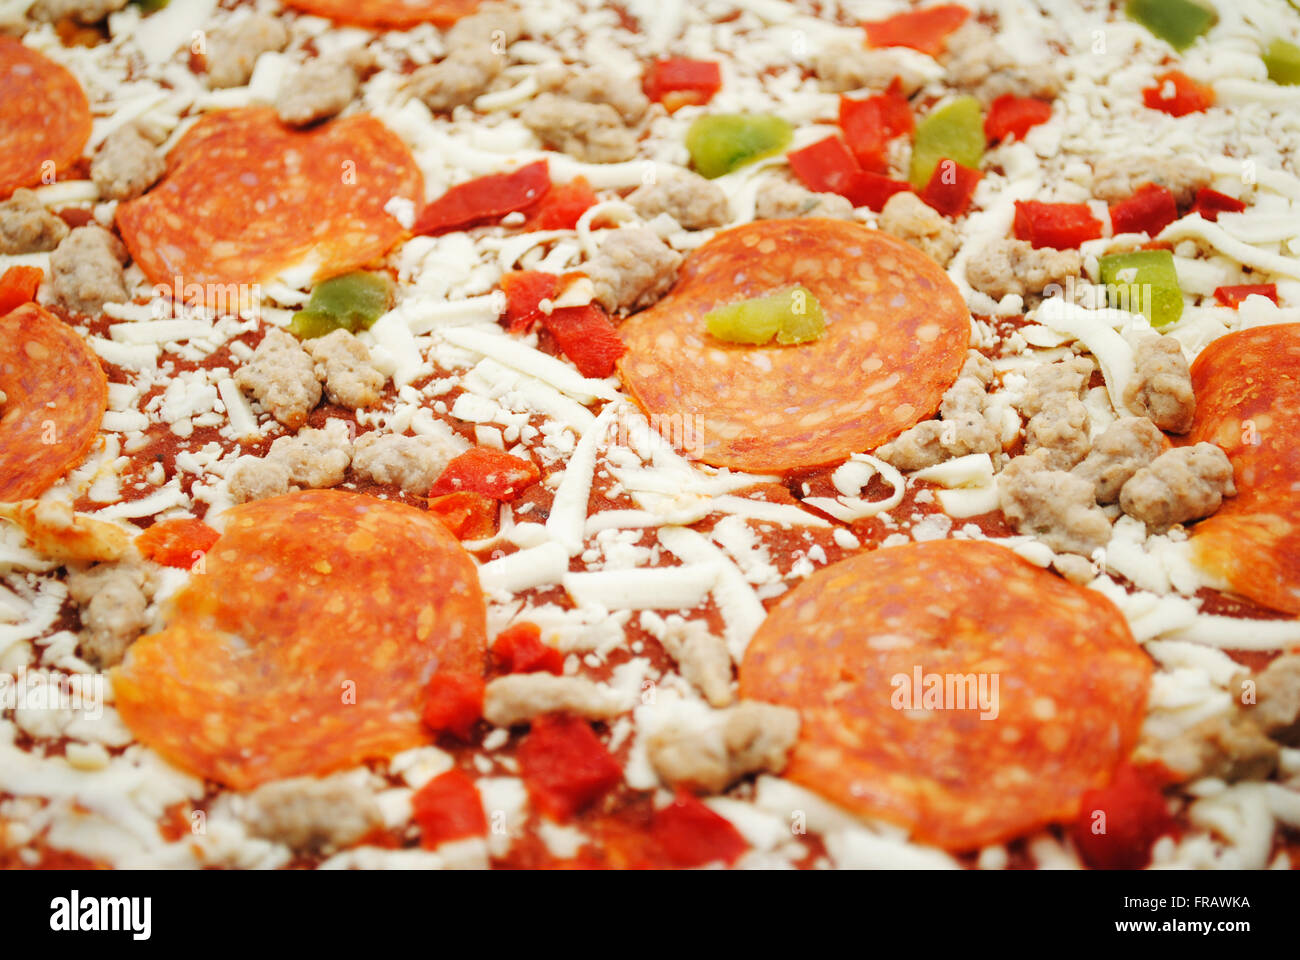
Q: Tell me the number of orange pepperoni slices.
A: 8